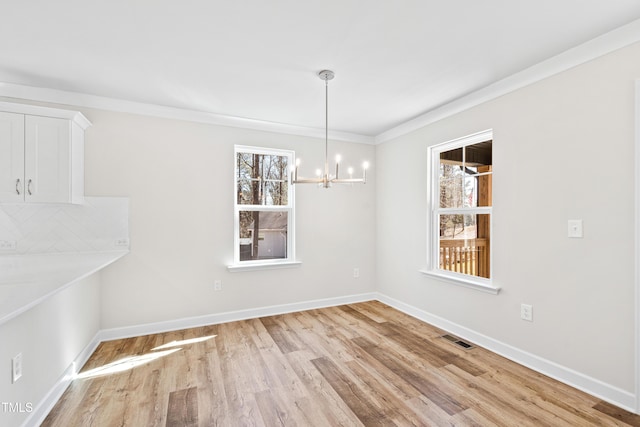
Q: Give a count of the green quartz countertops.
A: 0